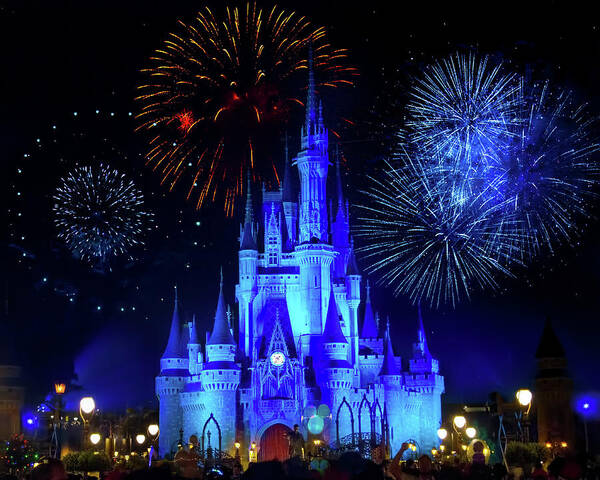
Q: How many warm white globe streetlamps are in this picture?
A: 8